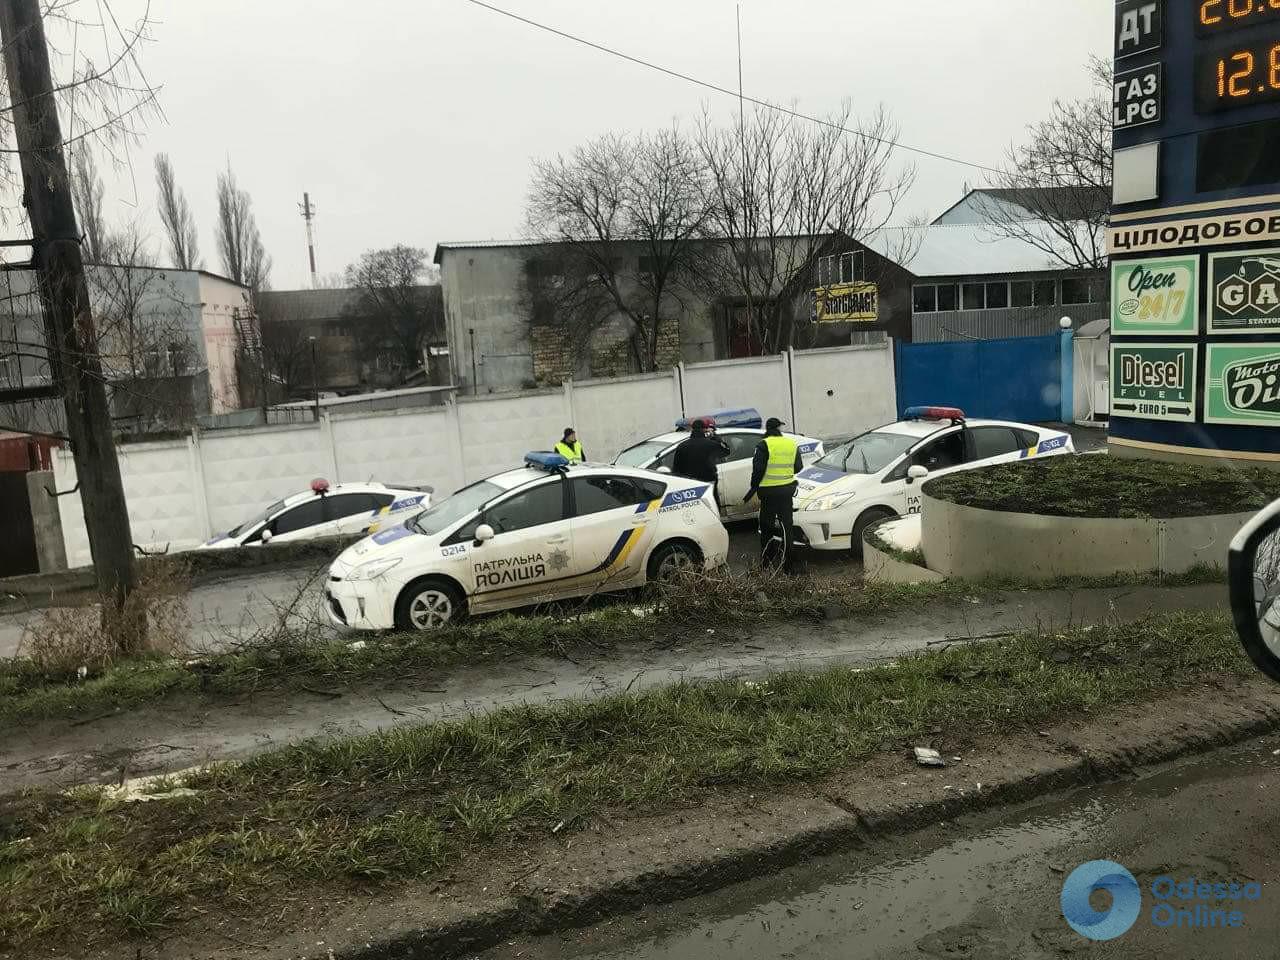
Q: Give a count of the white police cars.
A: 4